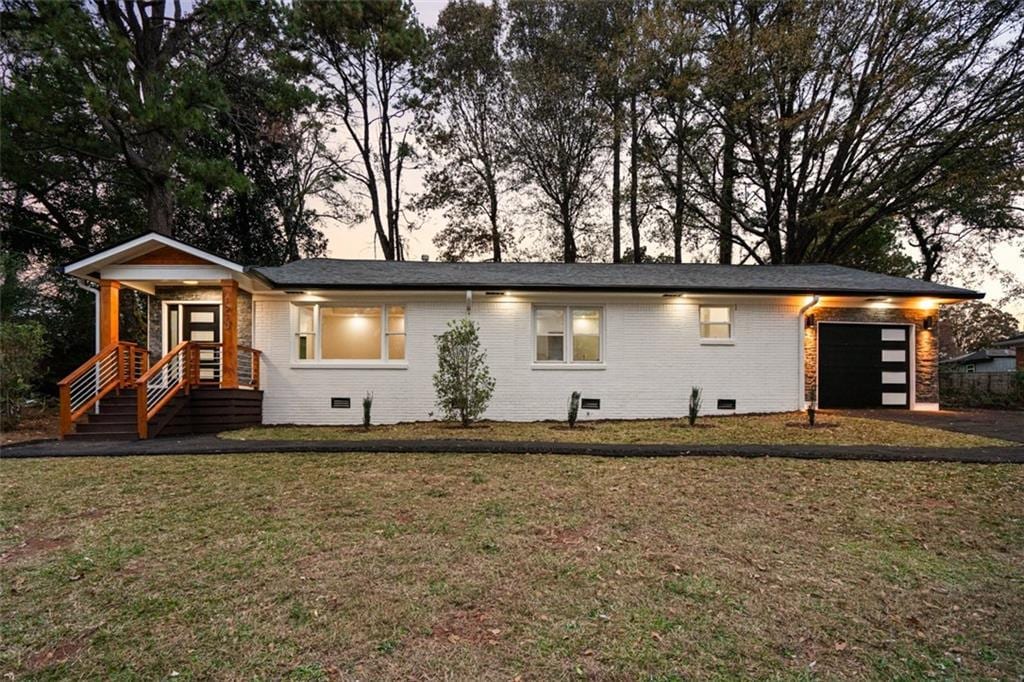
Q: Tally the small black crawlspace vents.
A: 3